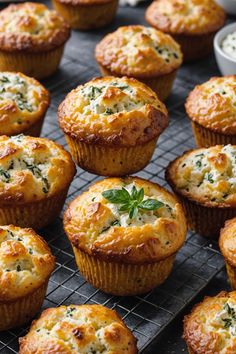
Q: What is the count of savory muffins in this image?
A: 14